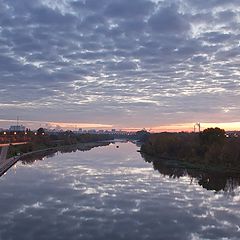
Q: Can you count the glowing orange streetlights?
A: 5